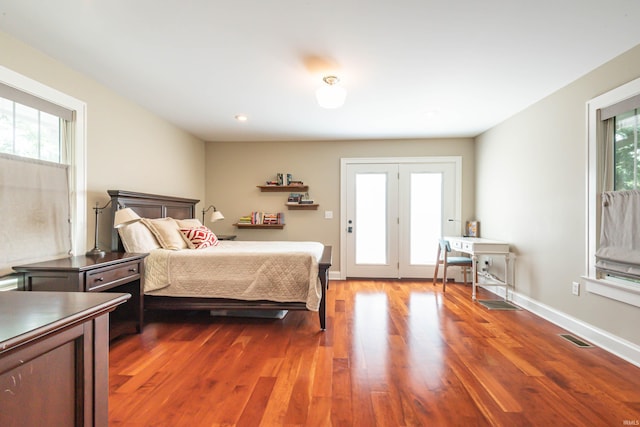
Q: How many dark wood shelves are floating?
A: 3